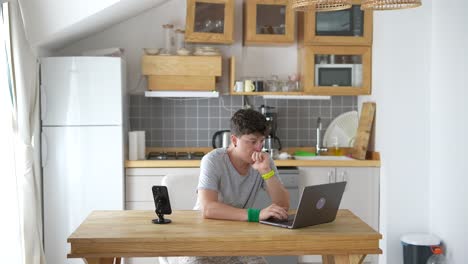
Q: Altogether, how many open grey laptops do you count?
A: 1